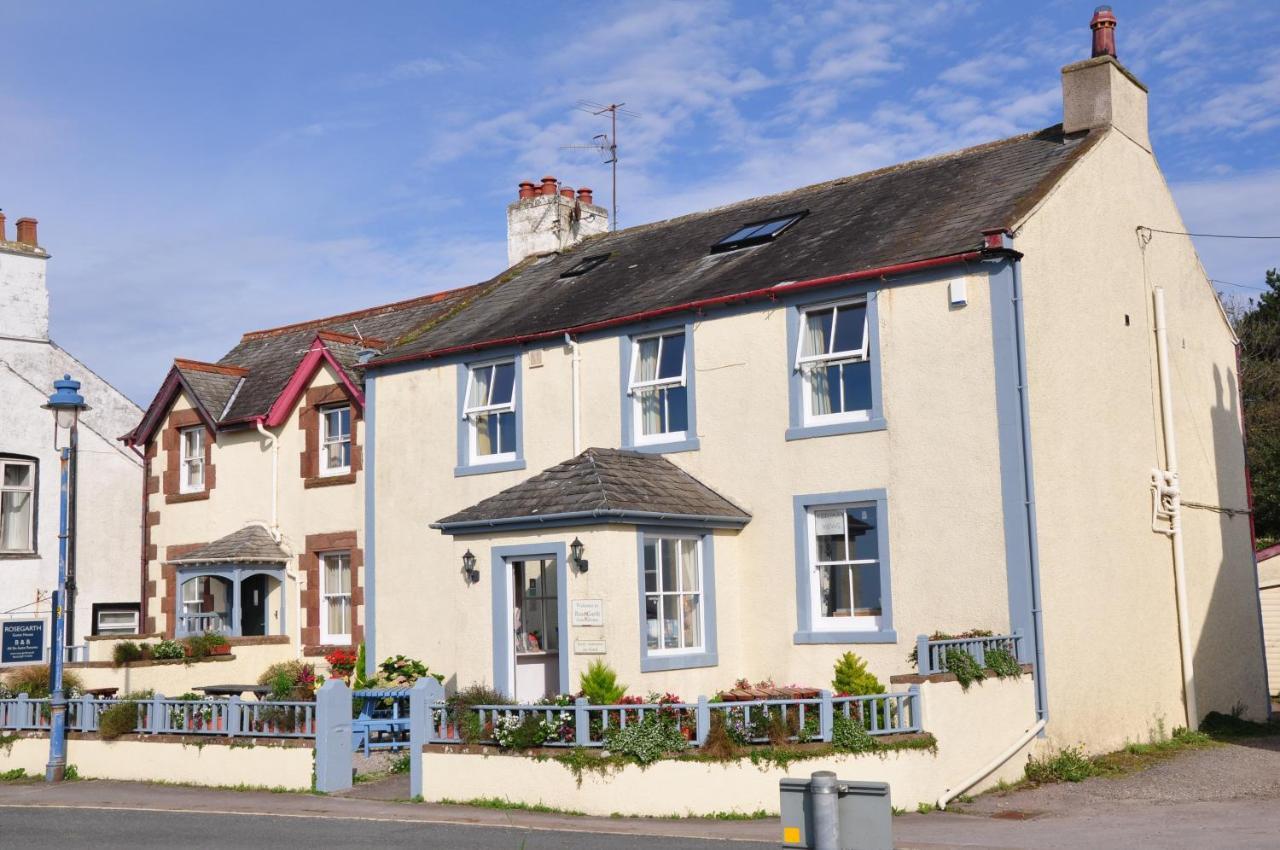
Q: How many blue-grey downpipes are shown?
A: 1